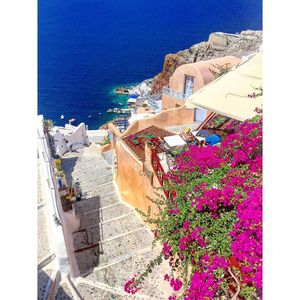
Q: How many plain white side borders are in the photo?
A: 2